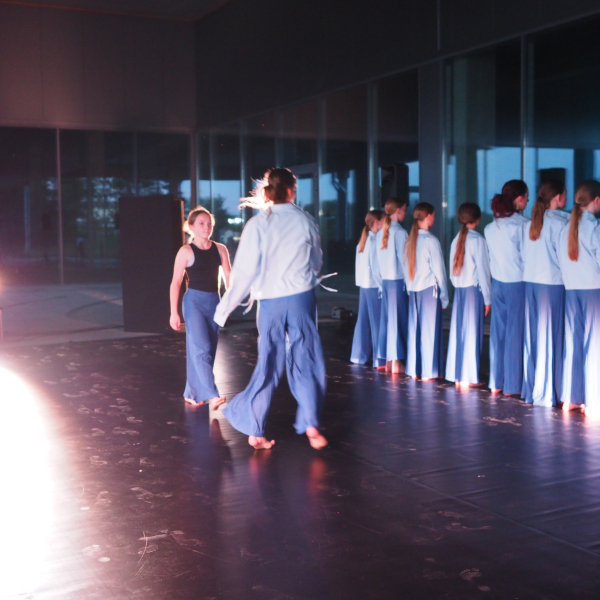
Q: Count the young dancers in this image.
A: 9